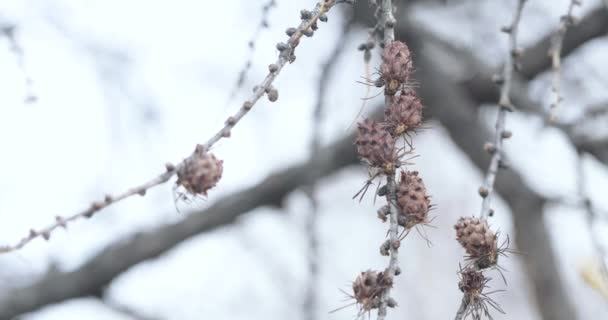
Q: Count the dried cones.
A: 8